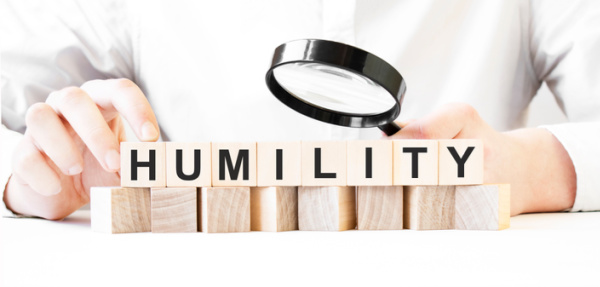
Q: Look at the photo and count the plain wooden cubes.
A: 8